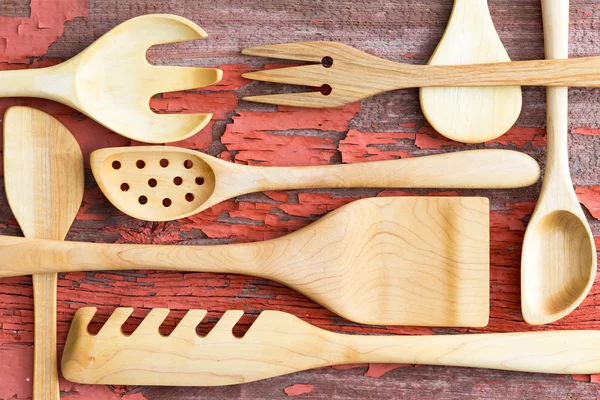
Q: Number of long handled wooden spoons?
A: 2